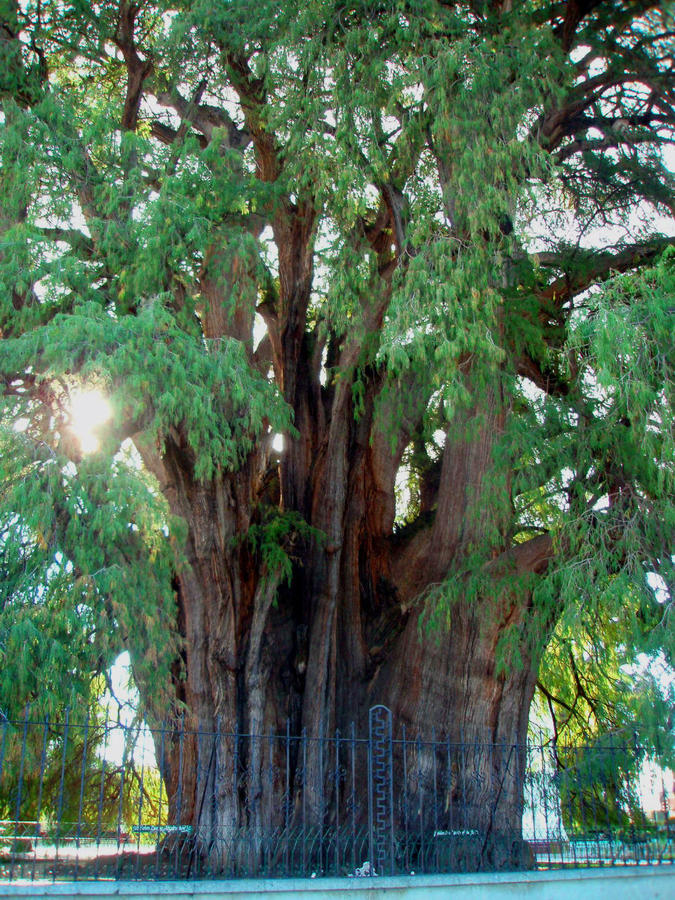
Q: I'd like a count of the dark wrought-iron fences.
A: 1